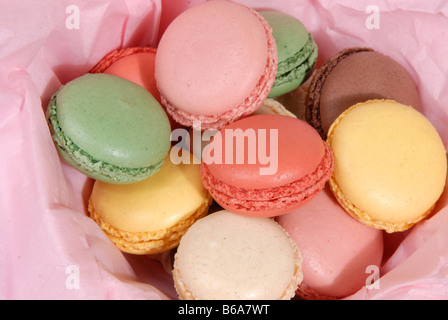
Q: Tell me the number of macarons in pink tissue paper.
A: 11